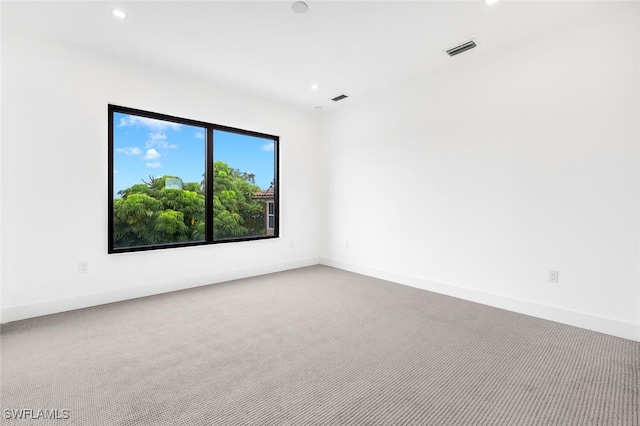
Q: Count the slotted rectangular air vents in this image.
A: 2